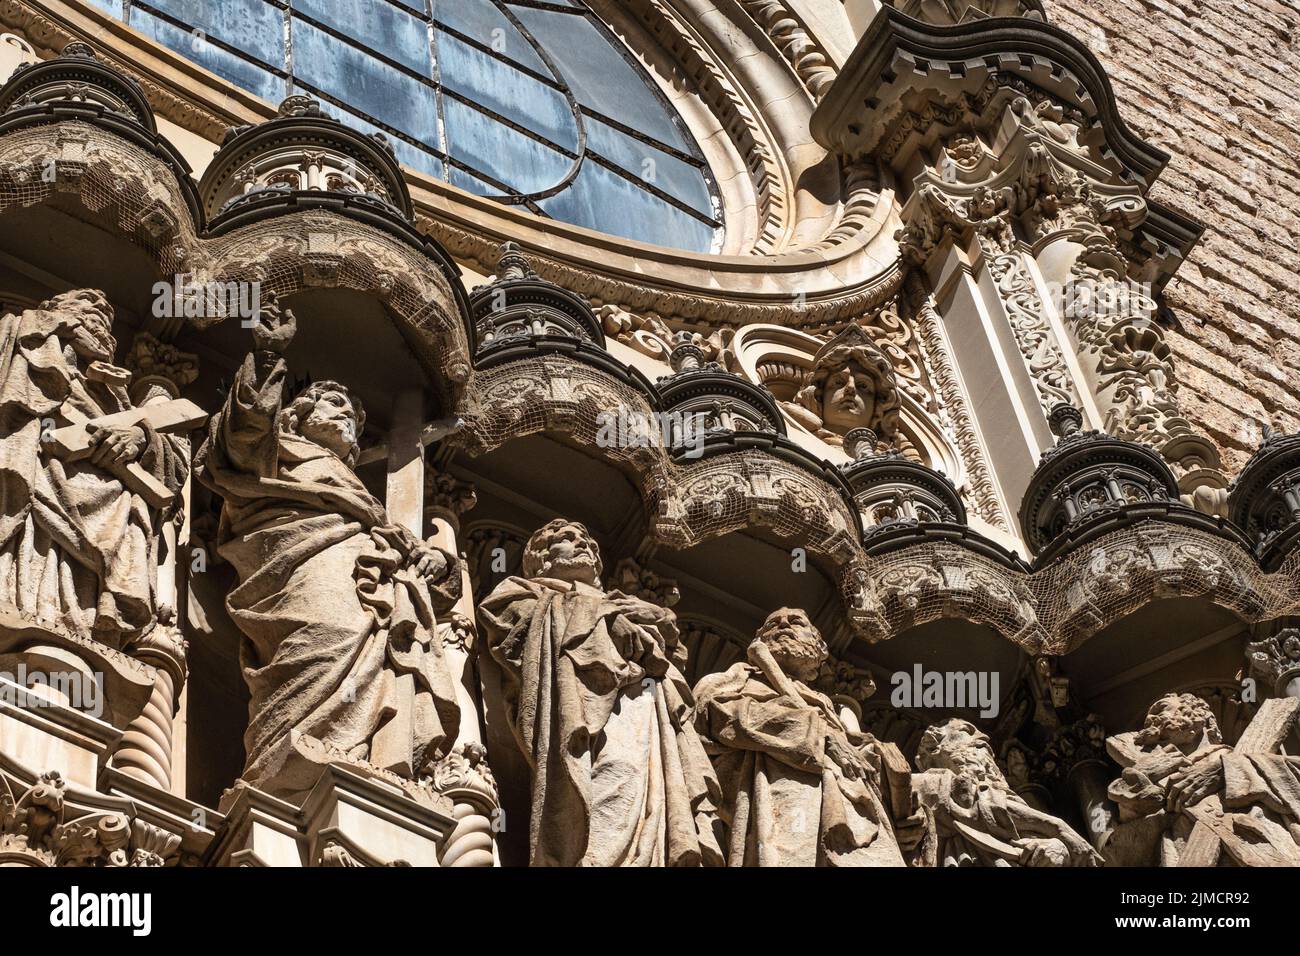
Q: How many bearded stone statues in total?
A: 6